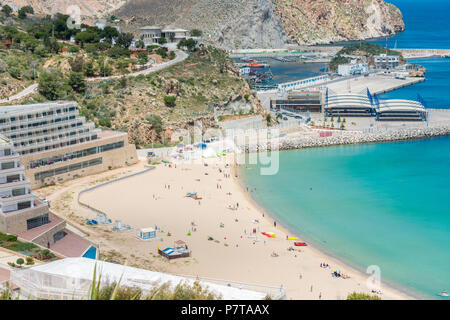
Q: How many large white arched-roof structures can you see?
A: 2